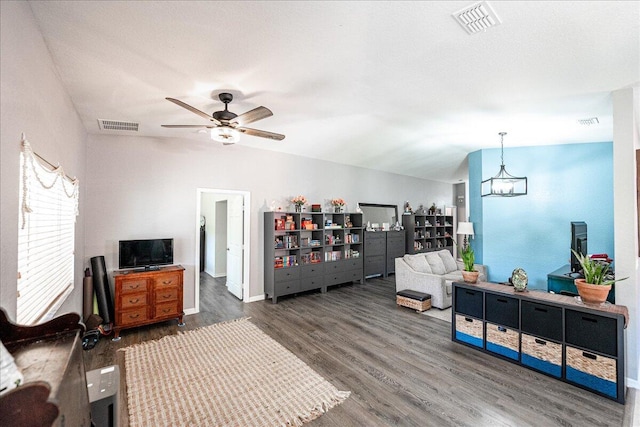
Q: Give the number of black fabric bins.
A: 4